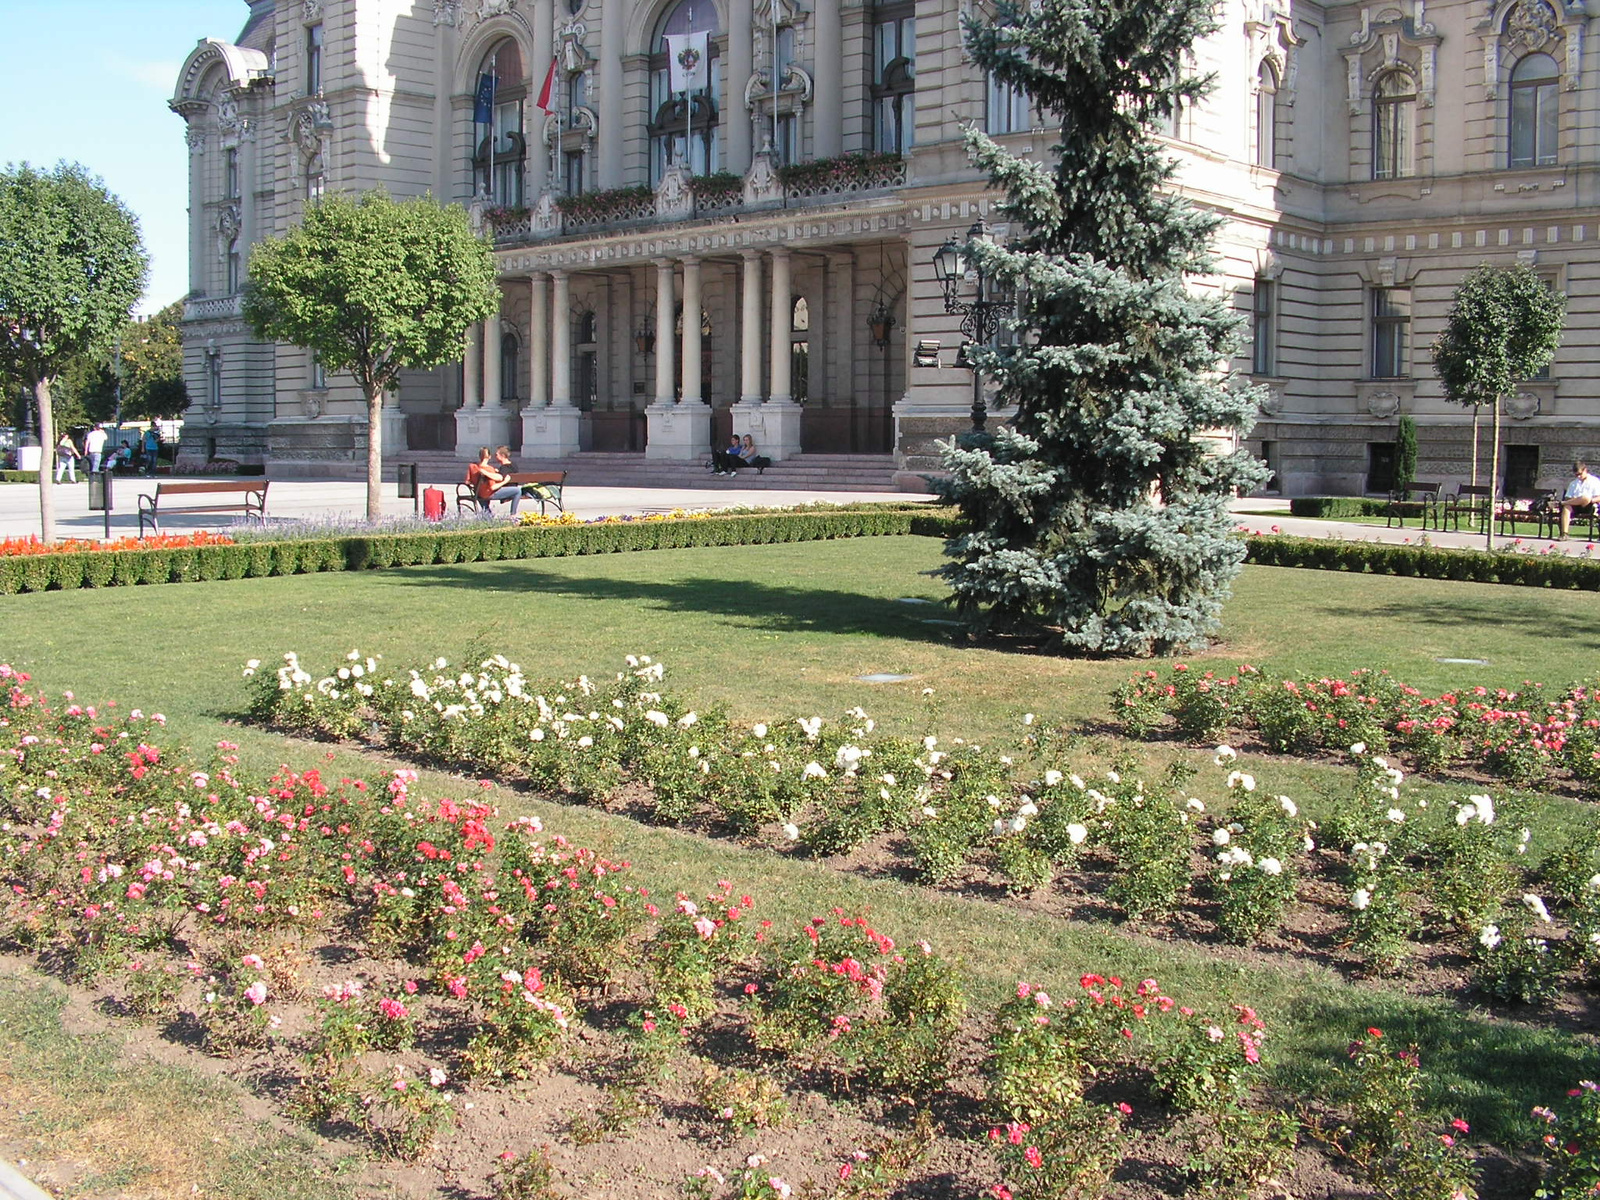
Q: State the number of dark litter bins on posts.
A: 2